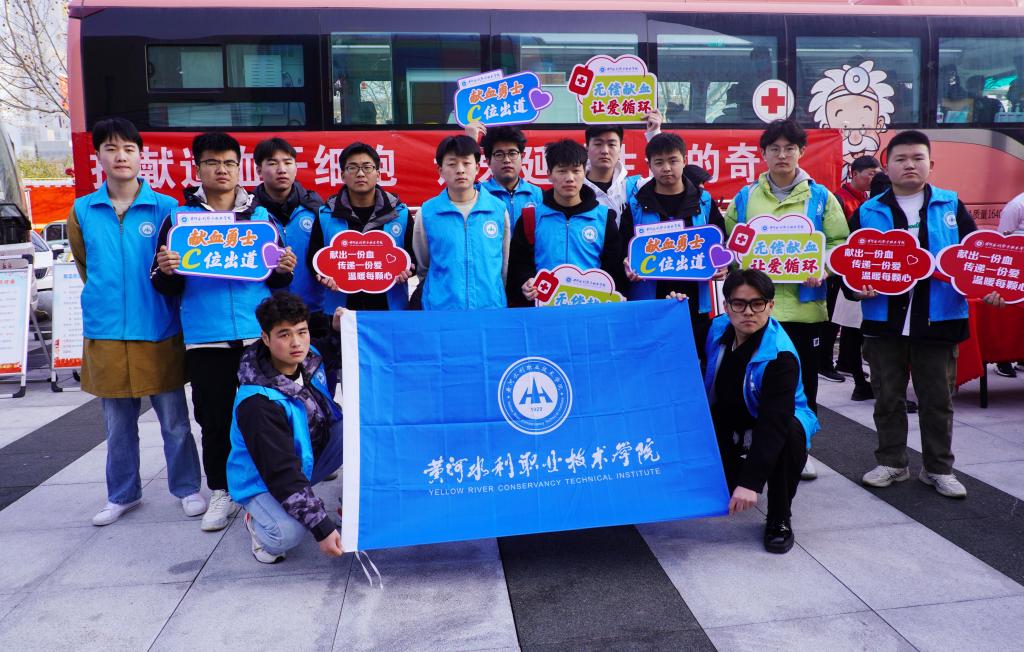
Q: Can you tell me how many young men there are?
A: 13